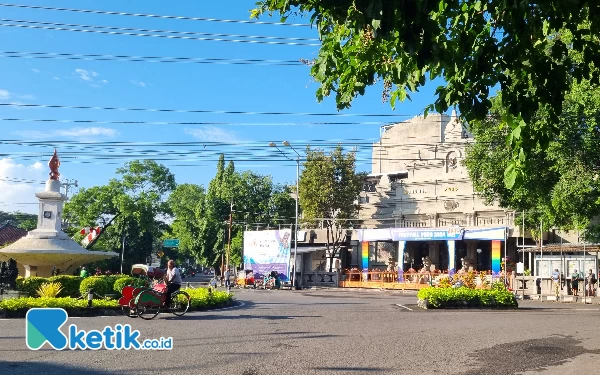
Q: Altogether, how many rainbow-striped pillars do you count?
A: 2